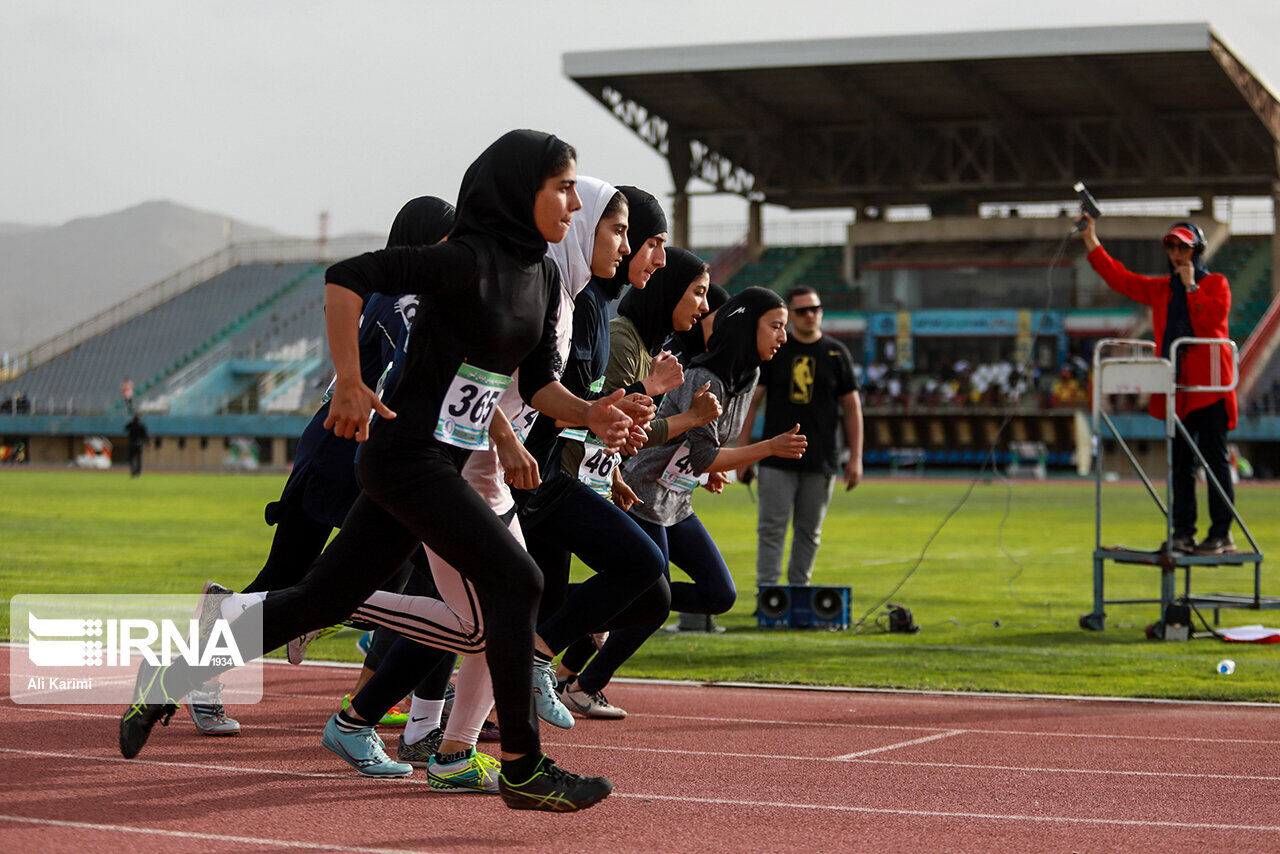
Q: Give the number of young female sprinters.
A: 7